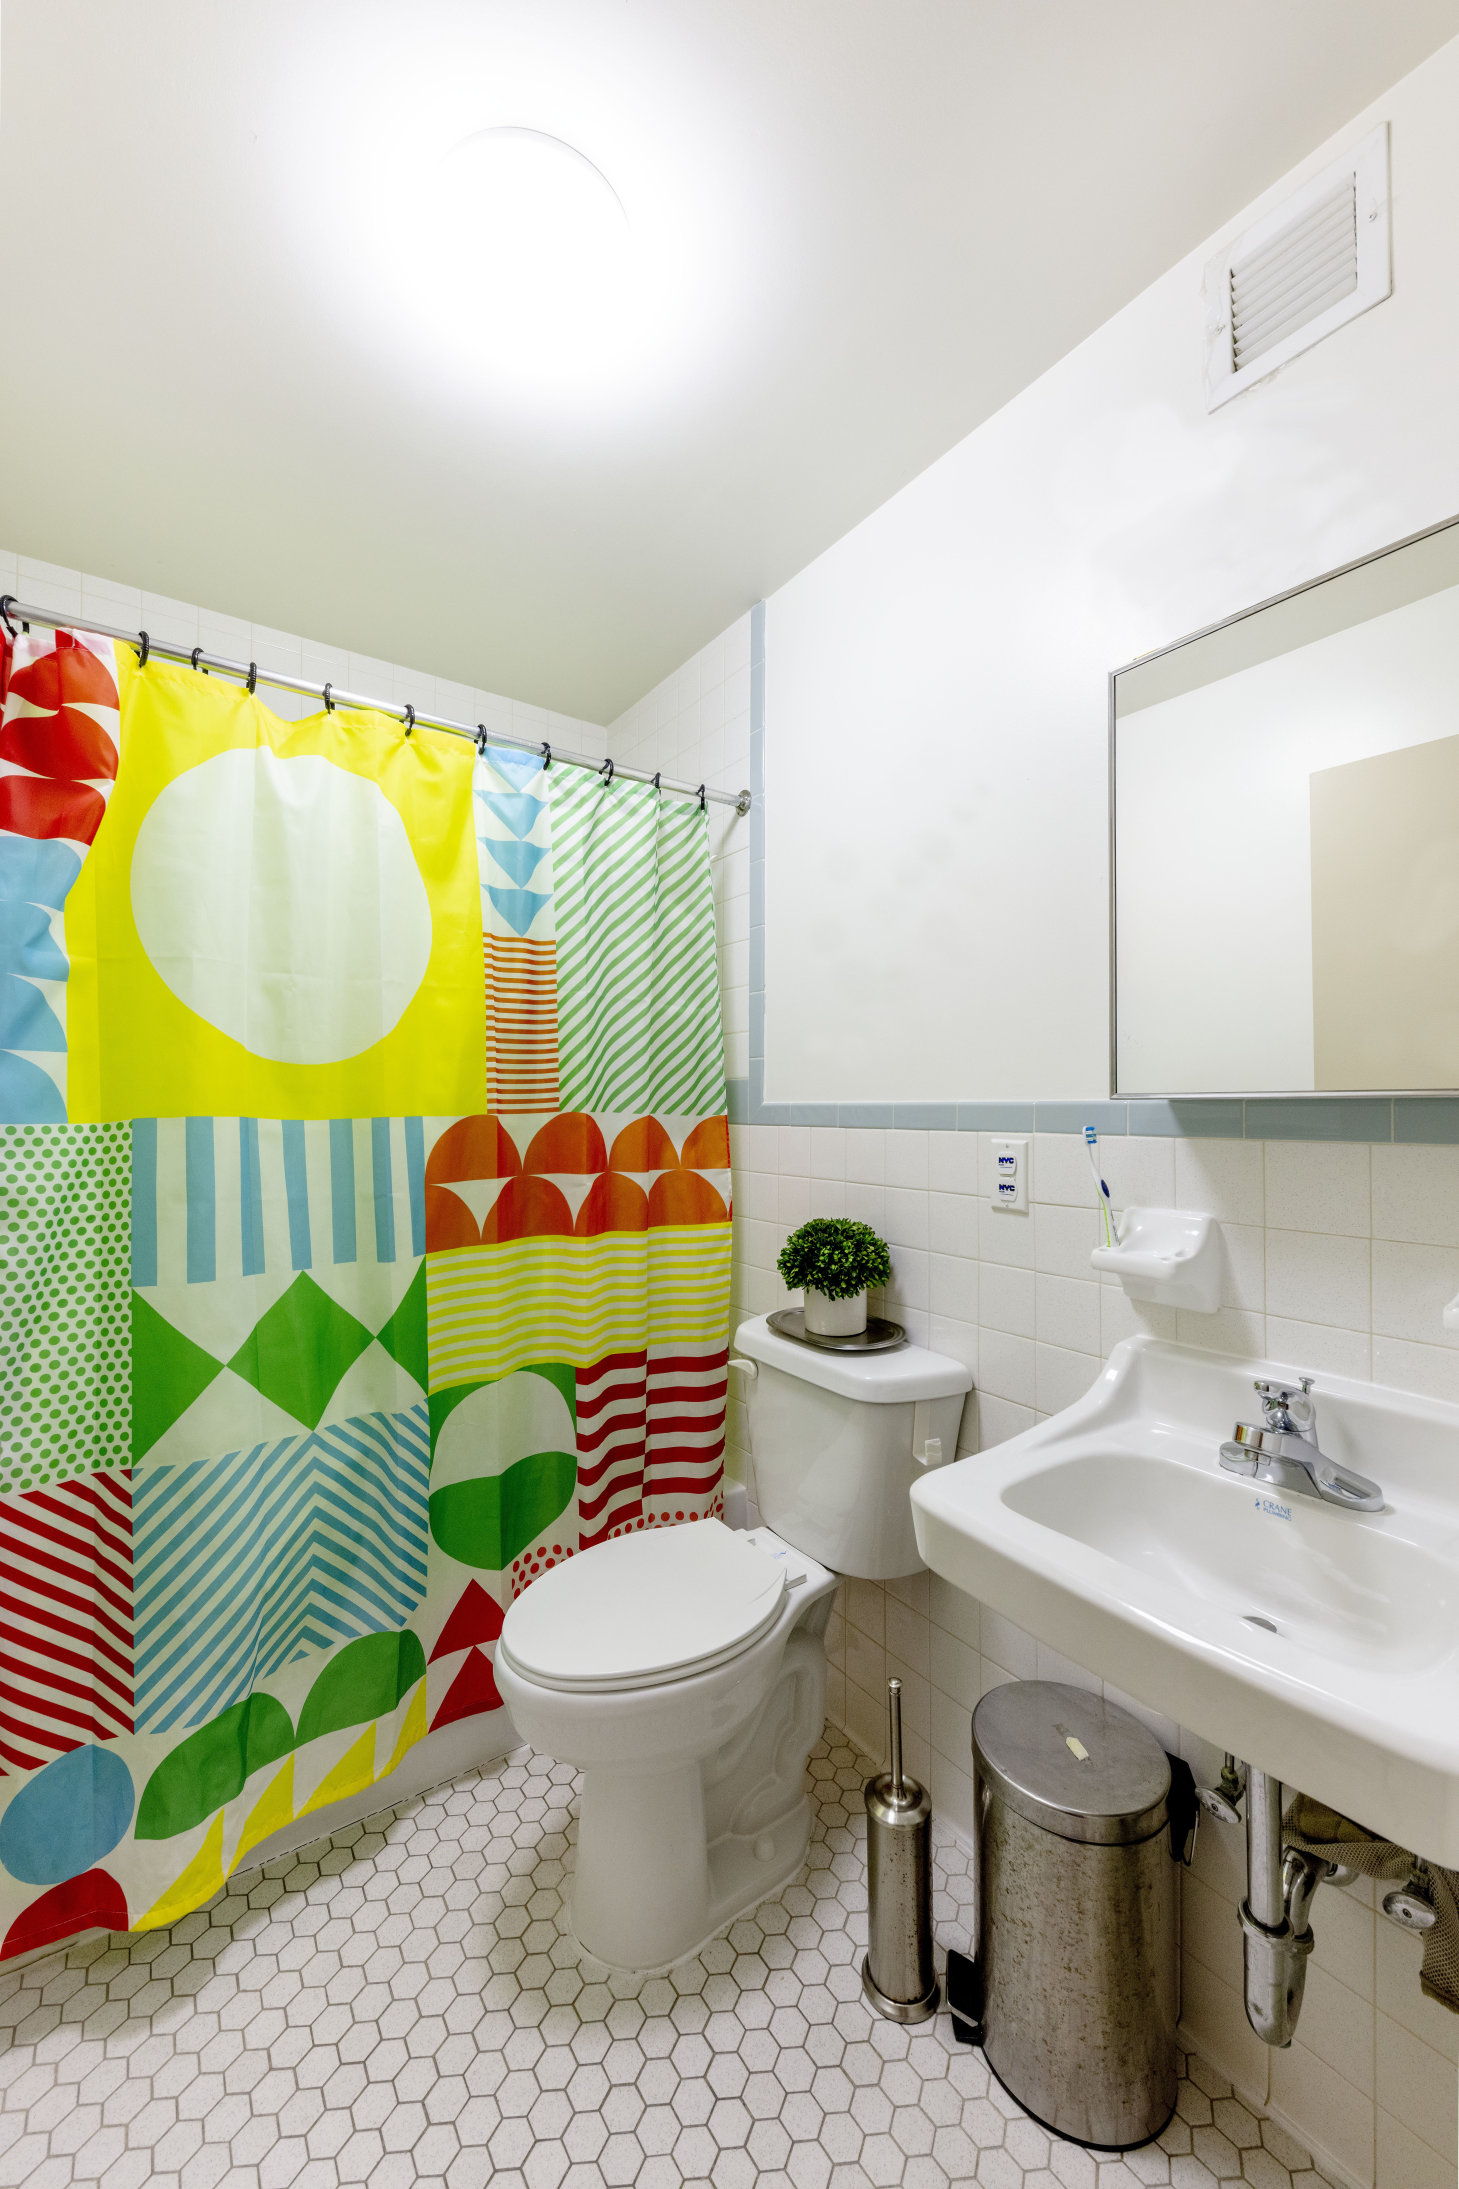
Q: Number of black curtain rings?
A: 11